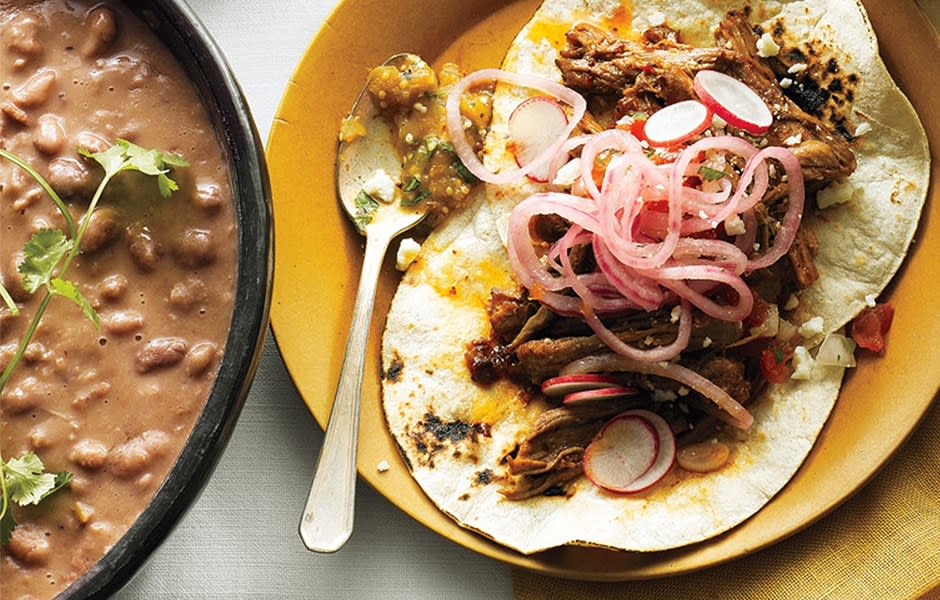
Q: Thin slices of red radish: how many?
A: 7